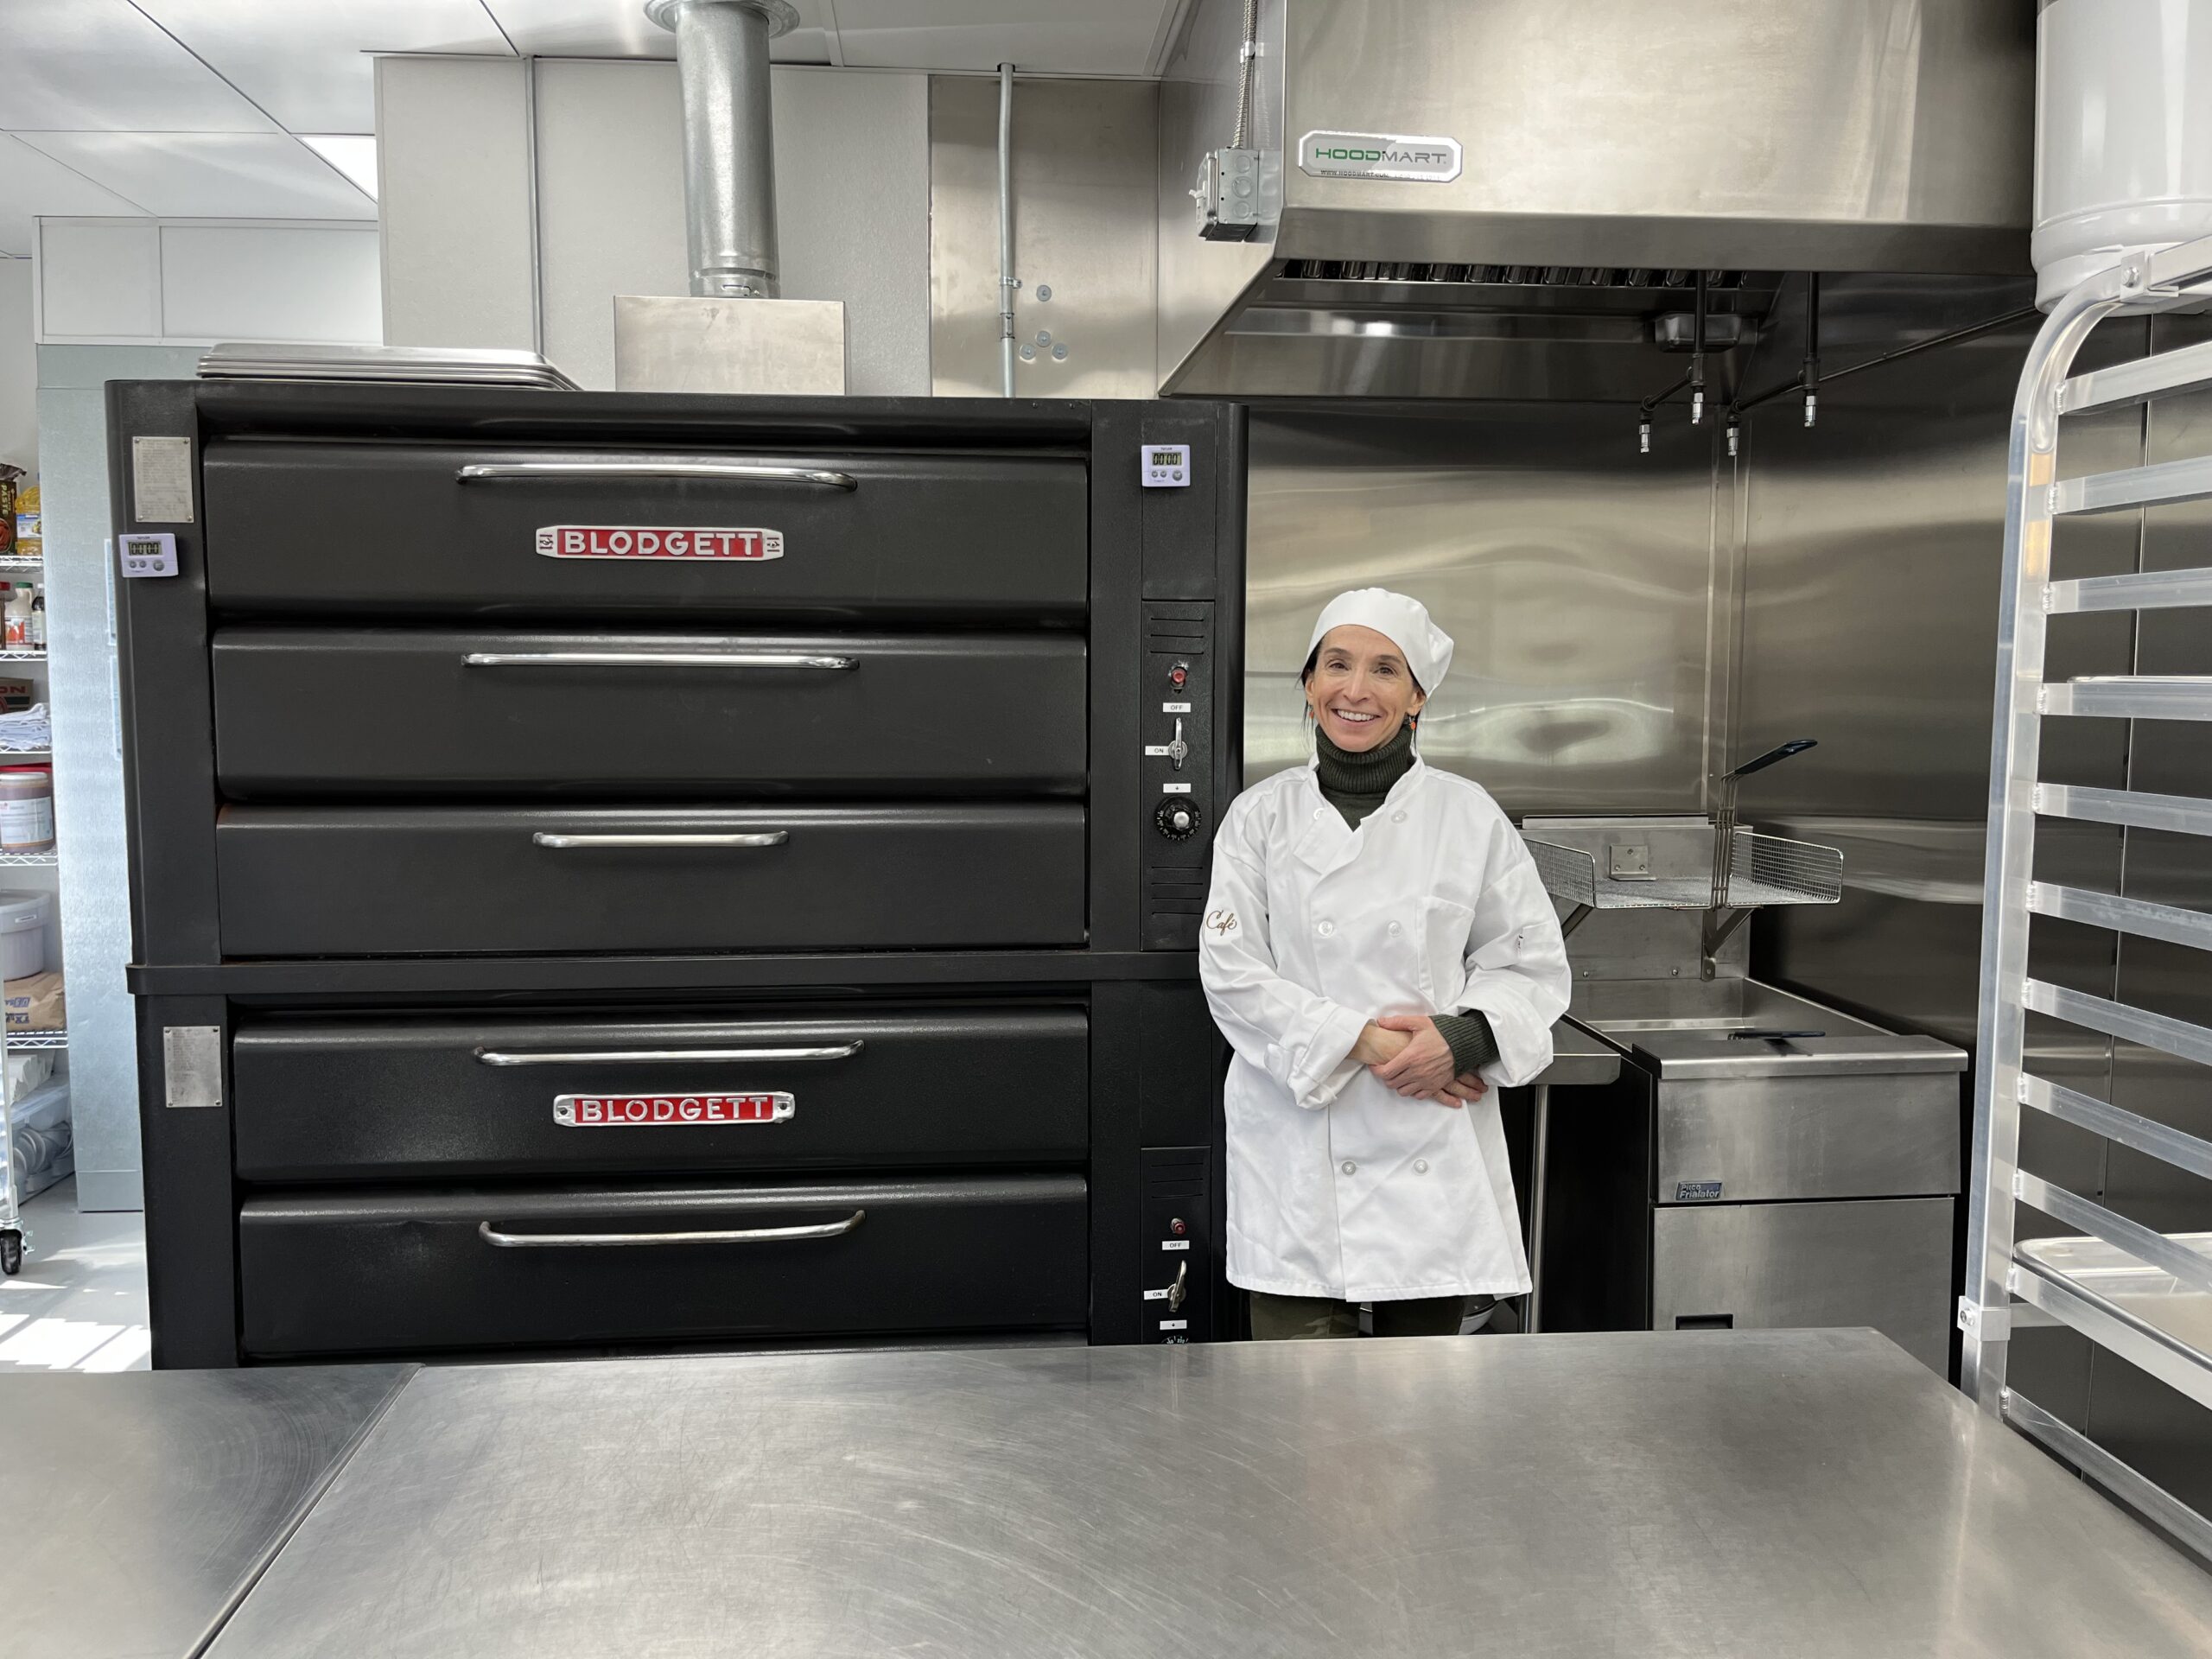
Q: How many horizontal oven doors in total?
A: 5